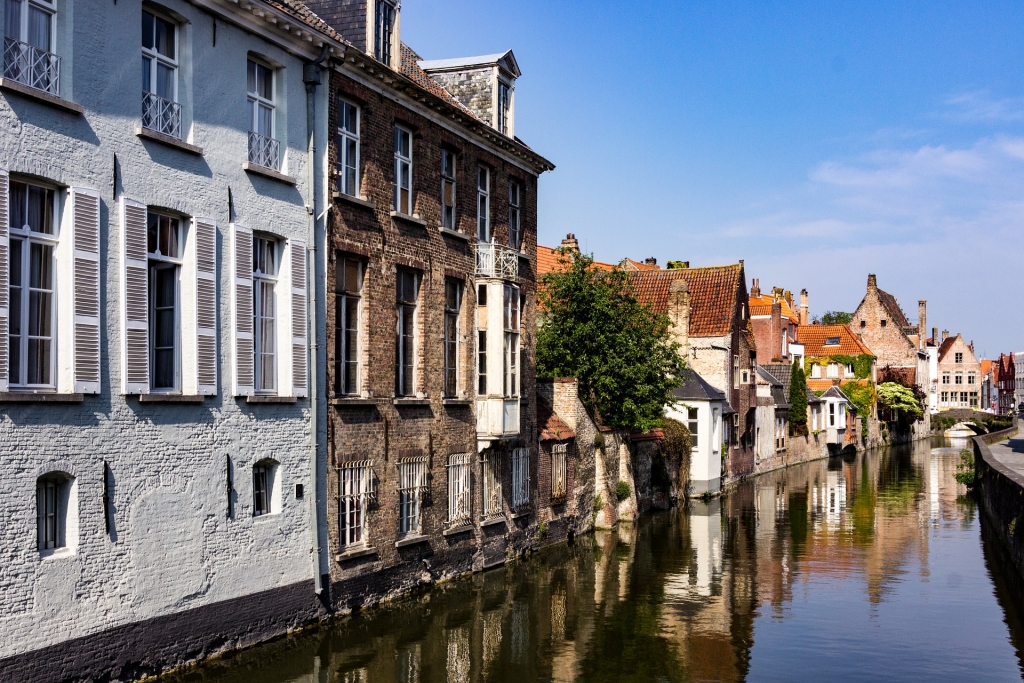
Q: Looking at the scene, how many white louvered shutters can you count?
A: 6